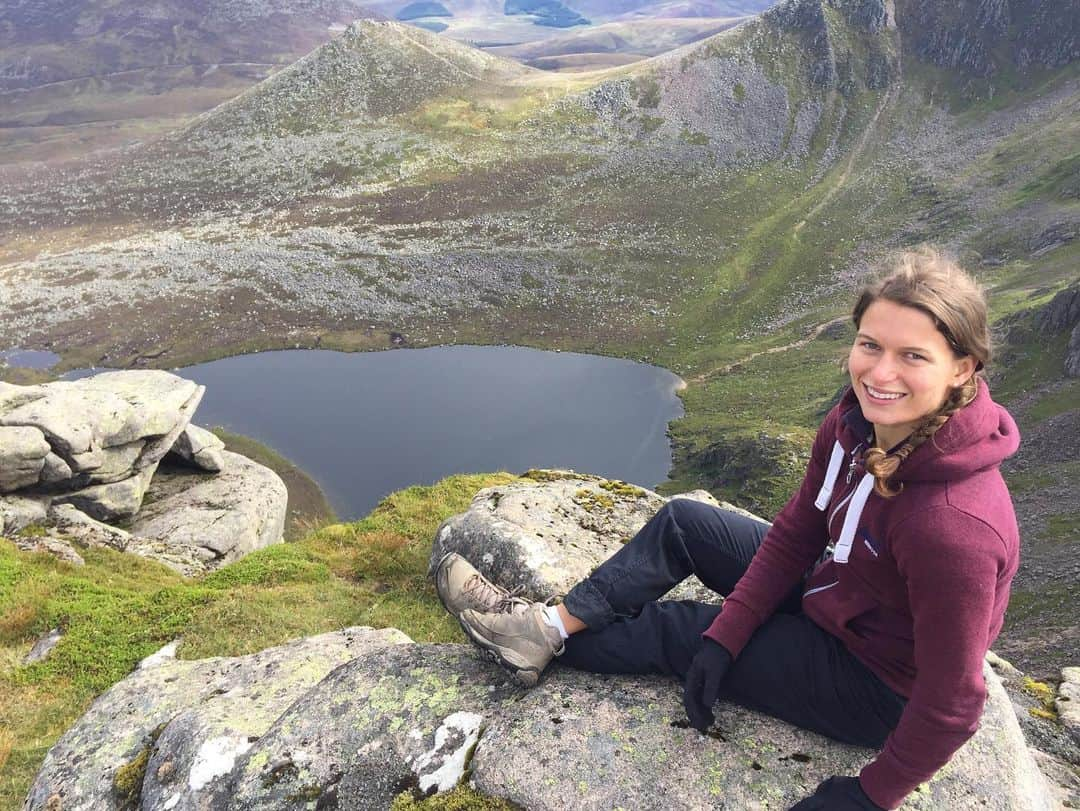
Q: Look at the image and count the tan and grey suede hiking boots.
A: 2